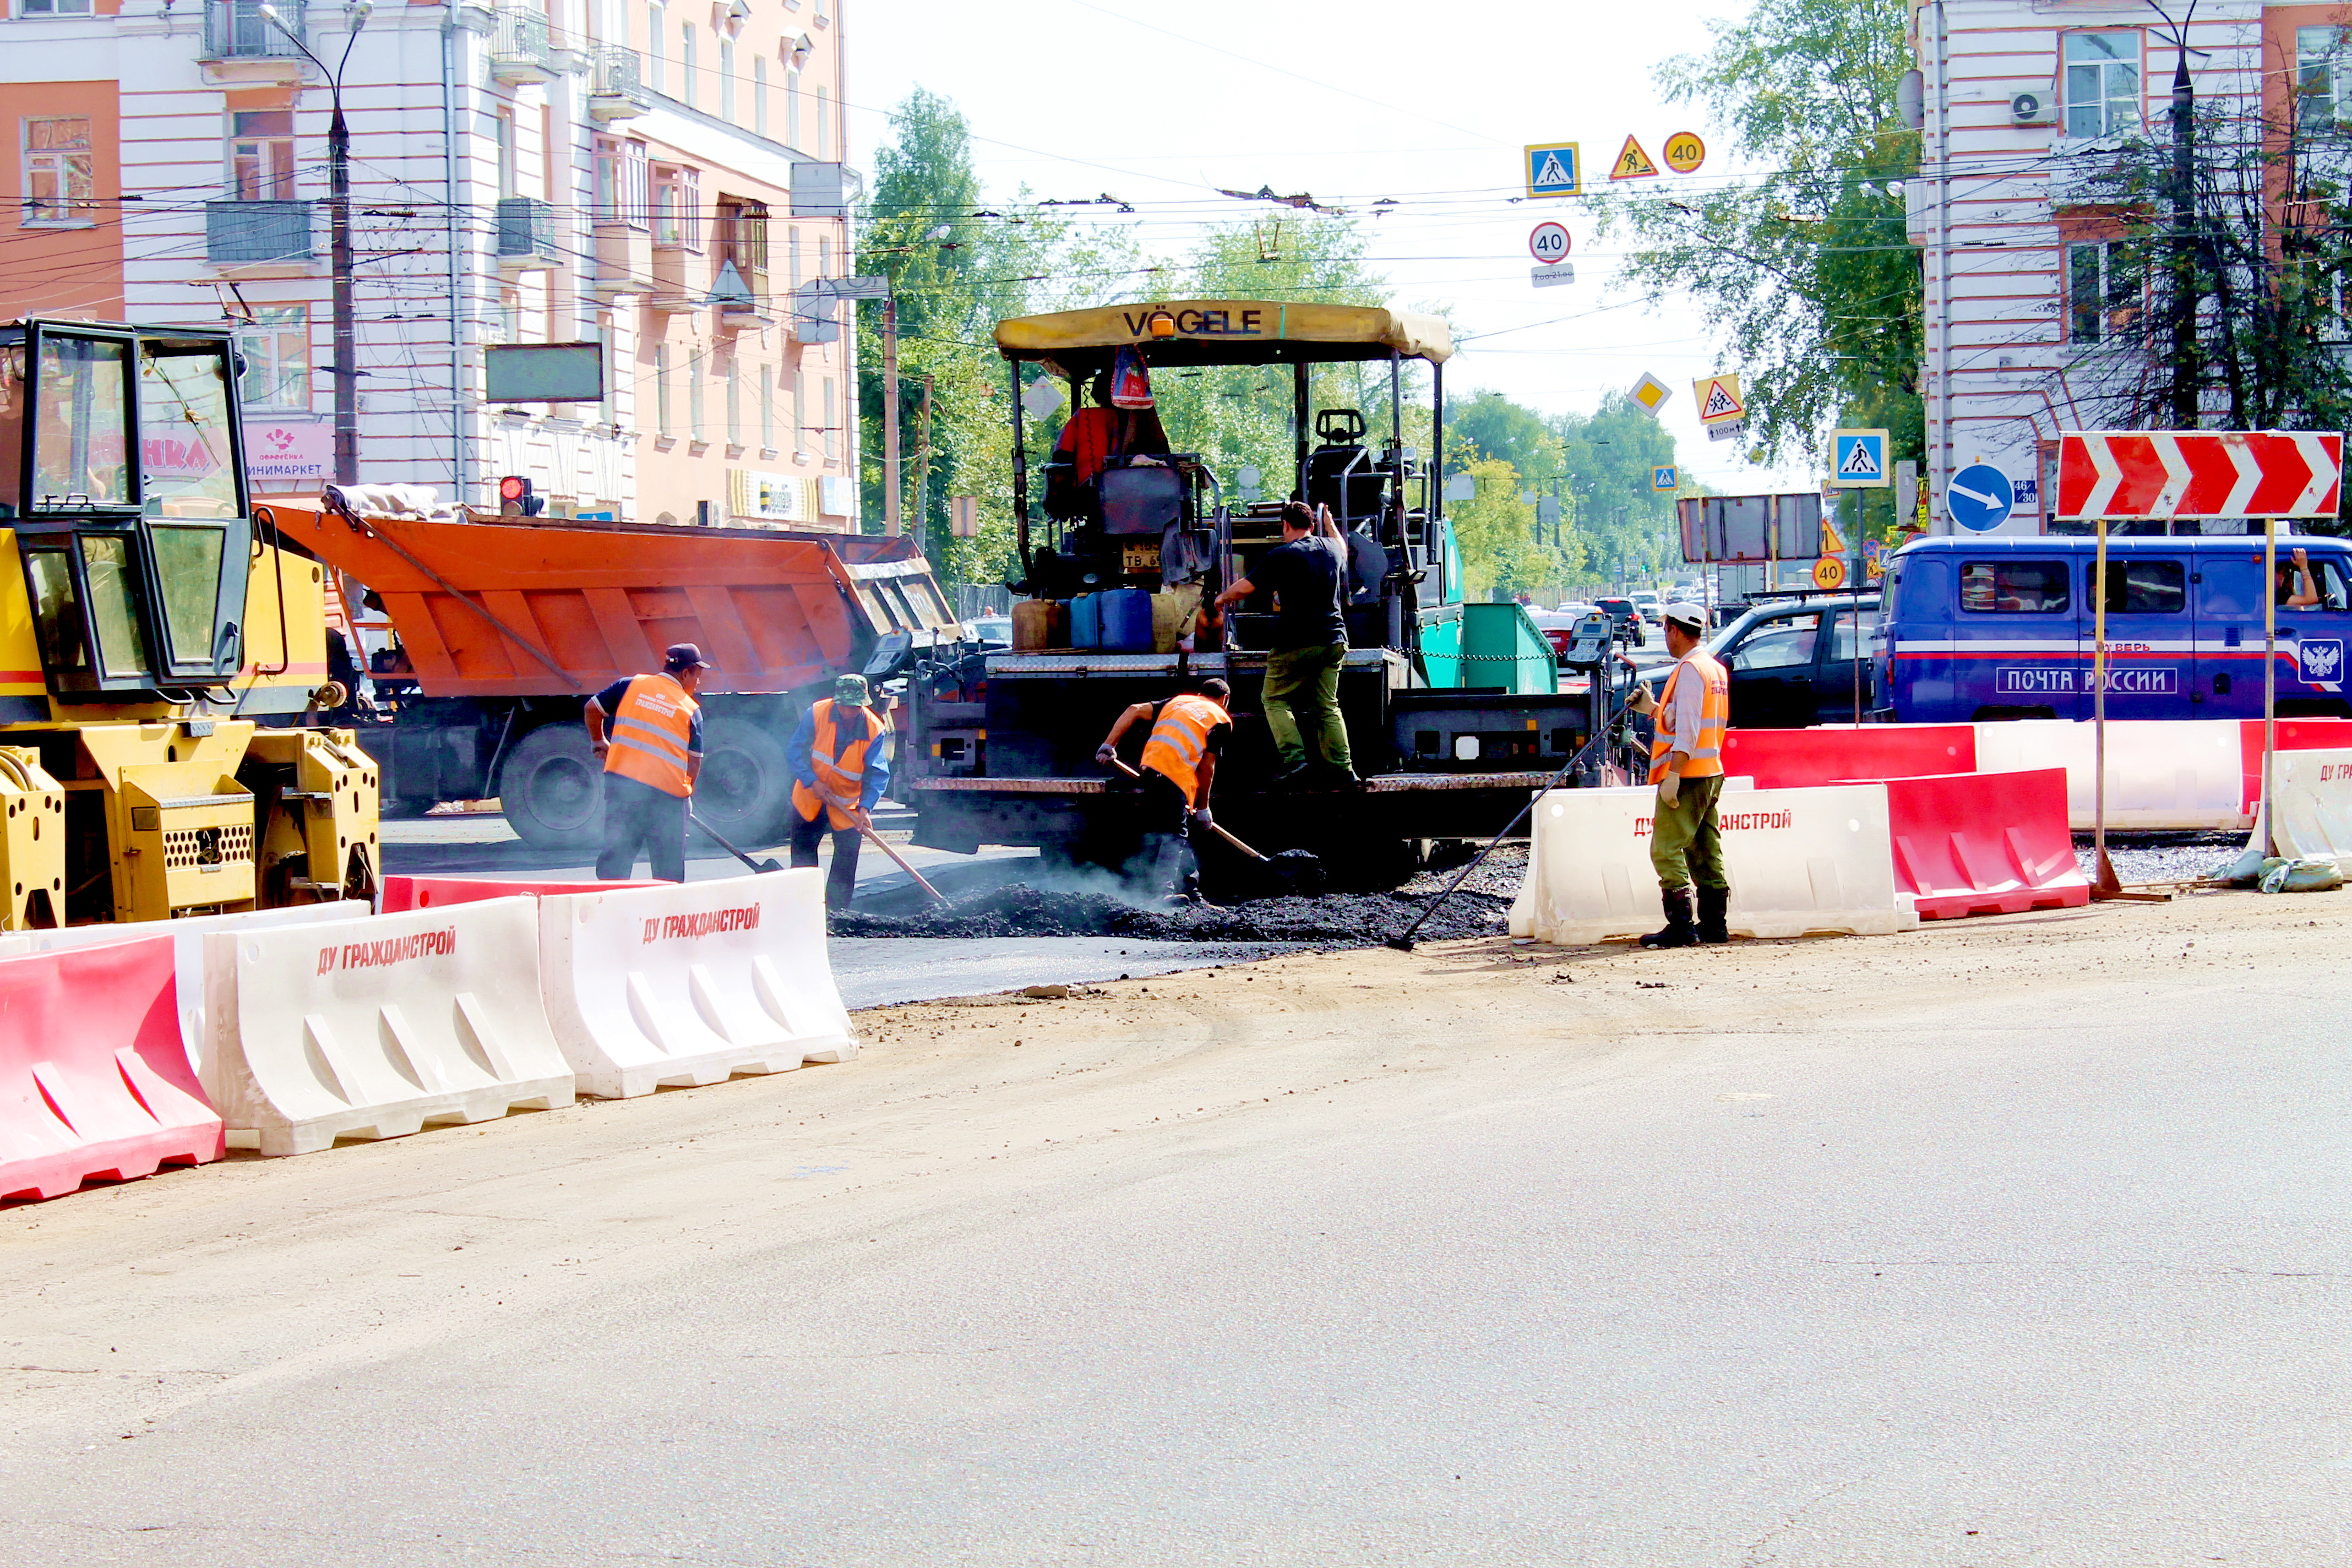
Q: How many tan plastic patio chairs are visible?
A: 0